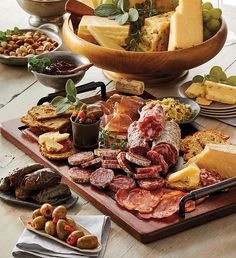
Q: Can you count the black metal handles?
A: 2